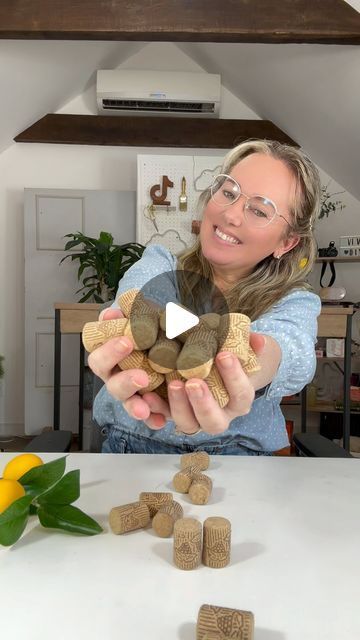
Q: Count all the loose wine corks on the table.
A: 9